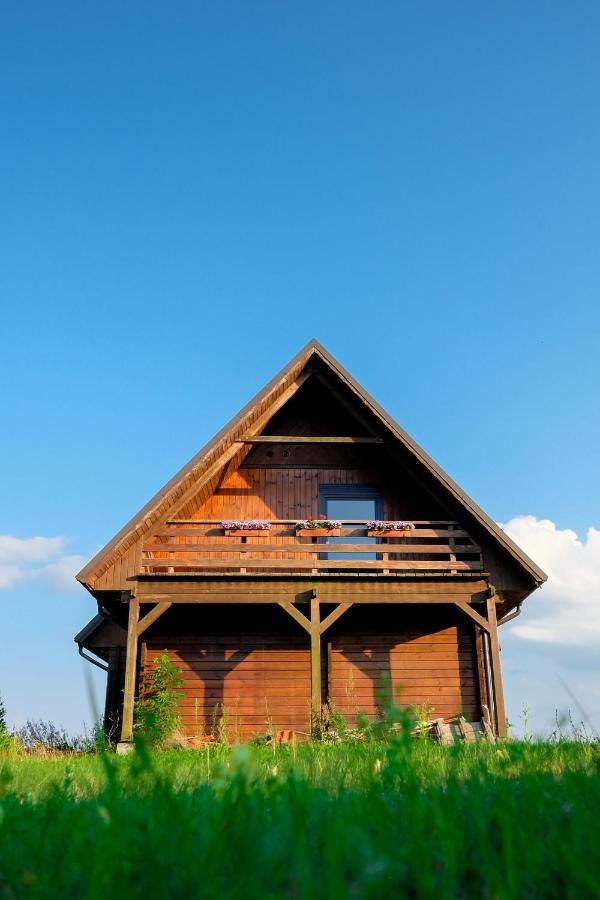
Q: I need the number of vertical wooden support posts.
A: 3